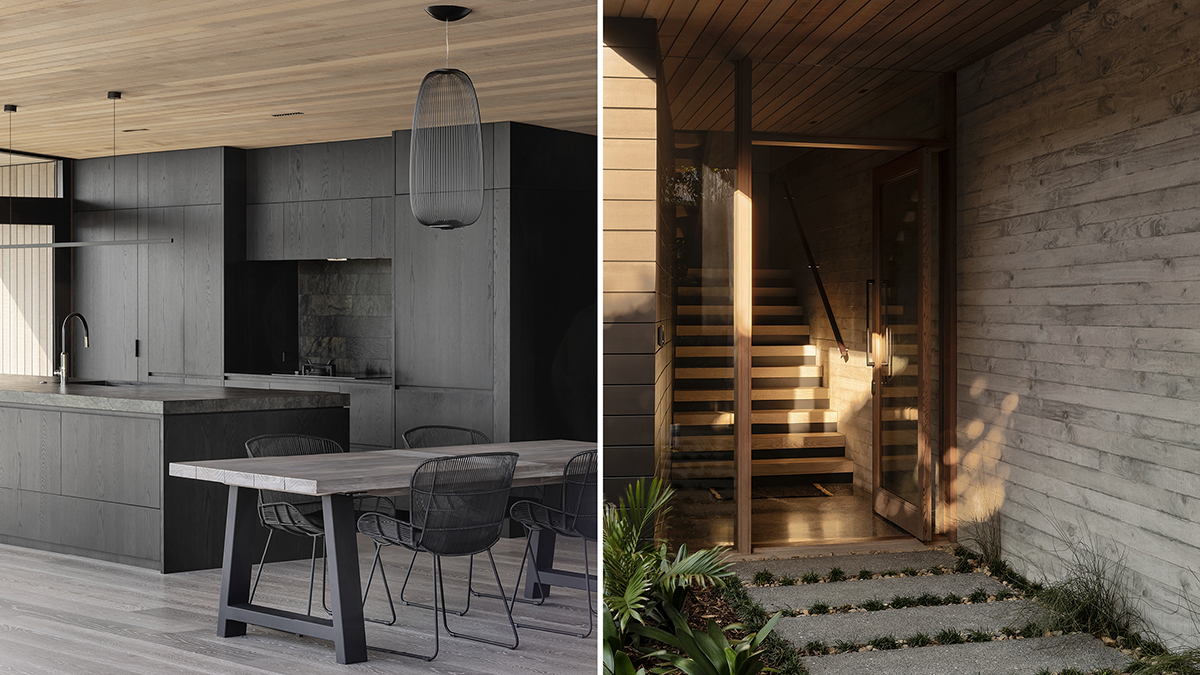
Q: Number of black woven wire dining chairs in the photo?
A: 4